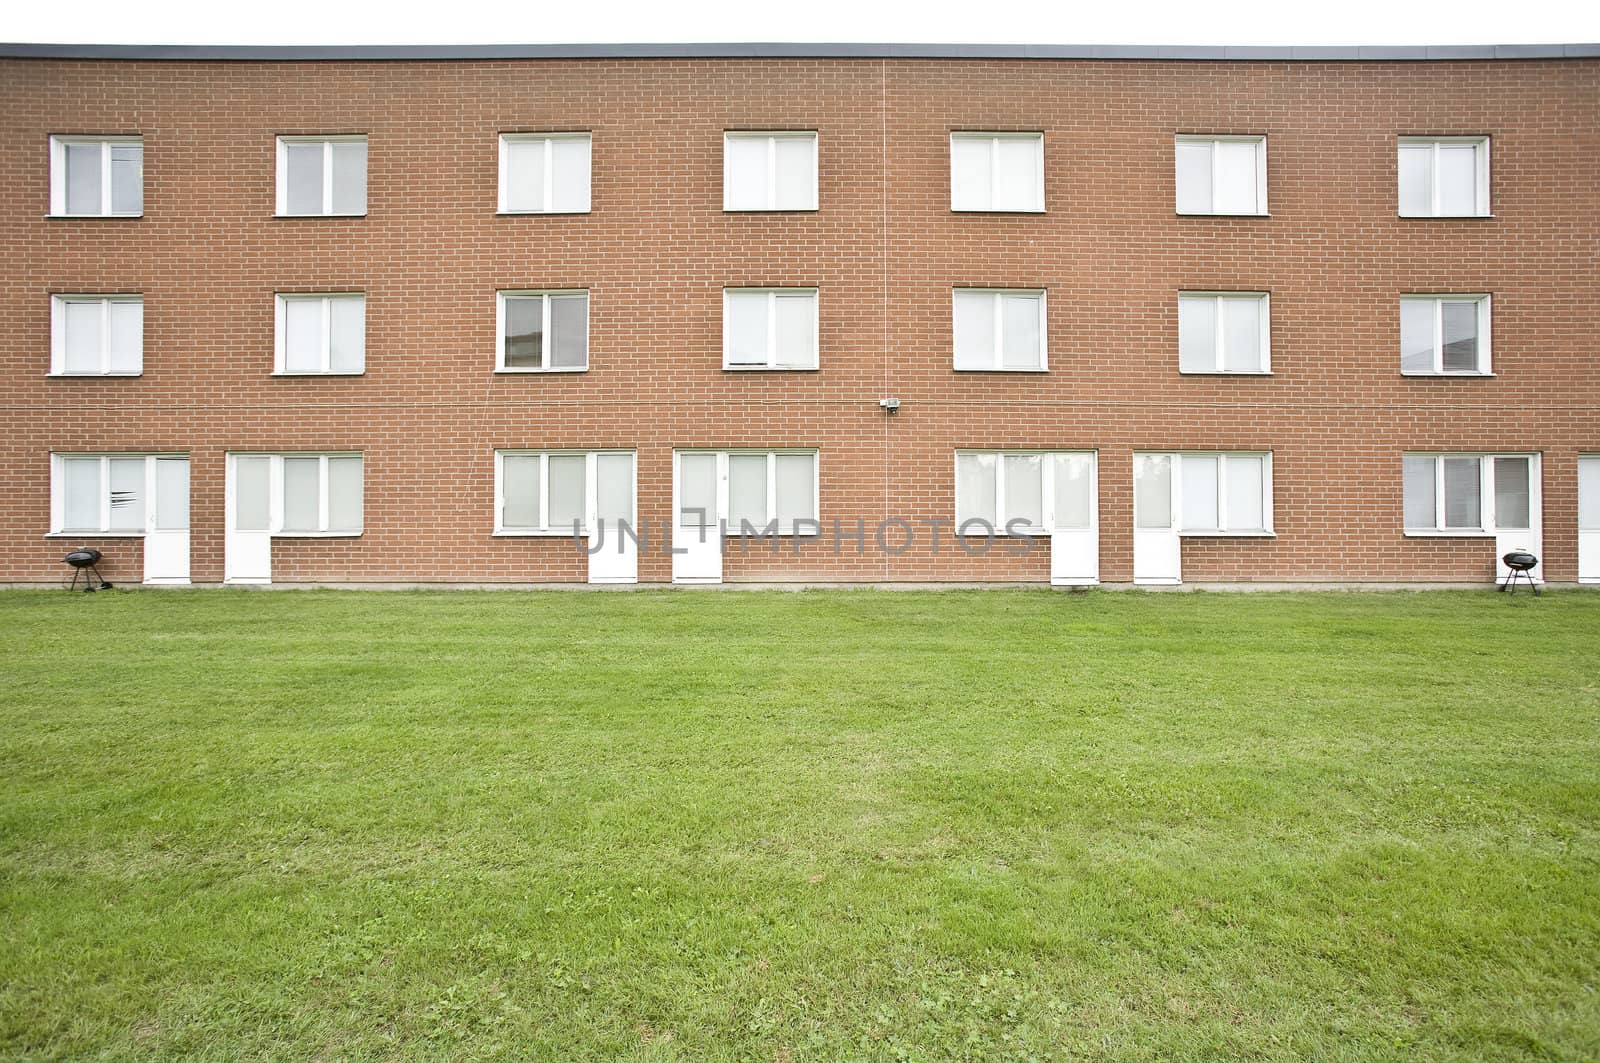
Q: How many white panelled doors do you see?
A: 8